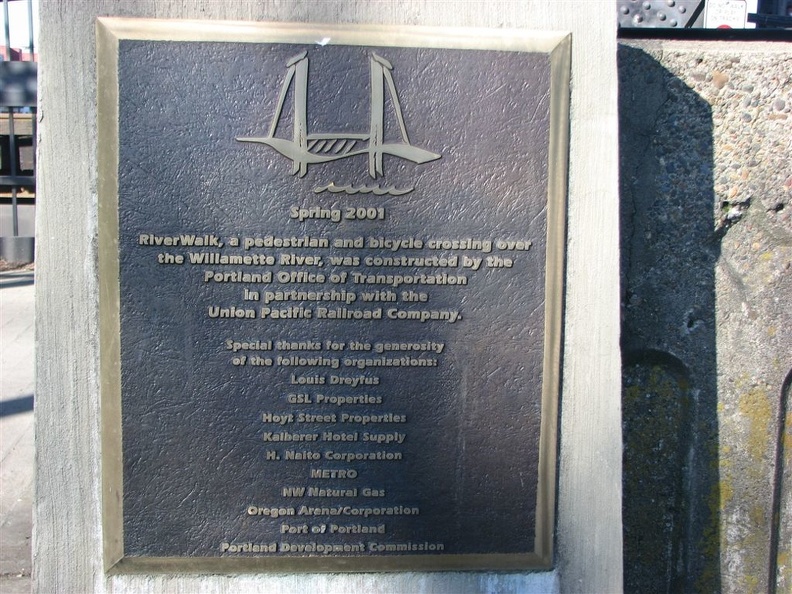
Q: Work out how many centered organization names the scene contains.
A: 10